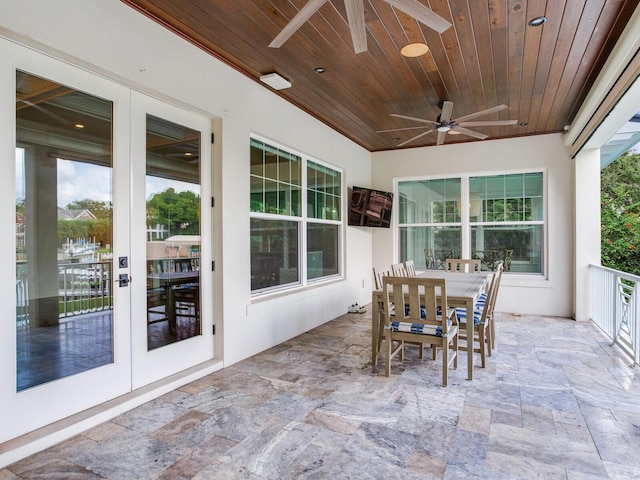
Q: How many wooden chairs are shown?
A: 8